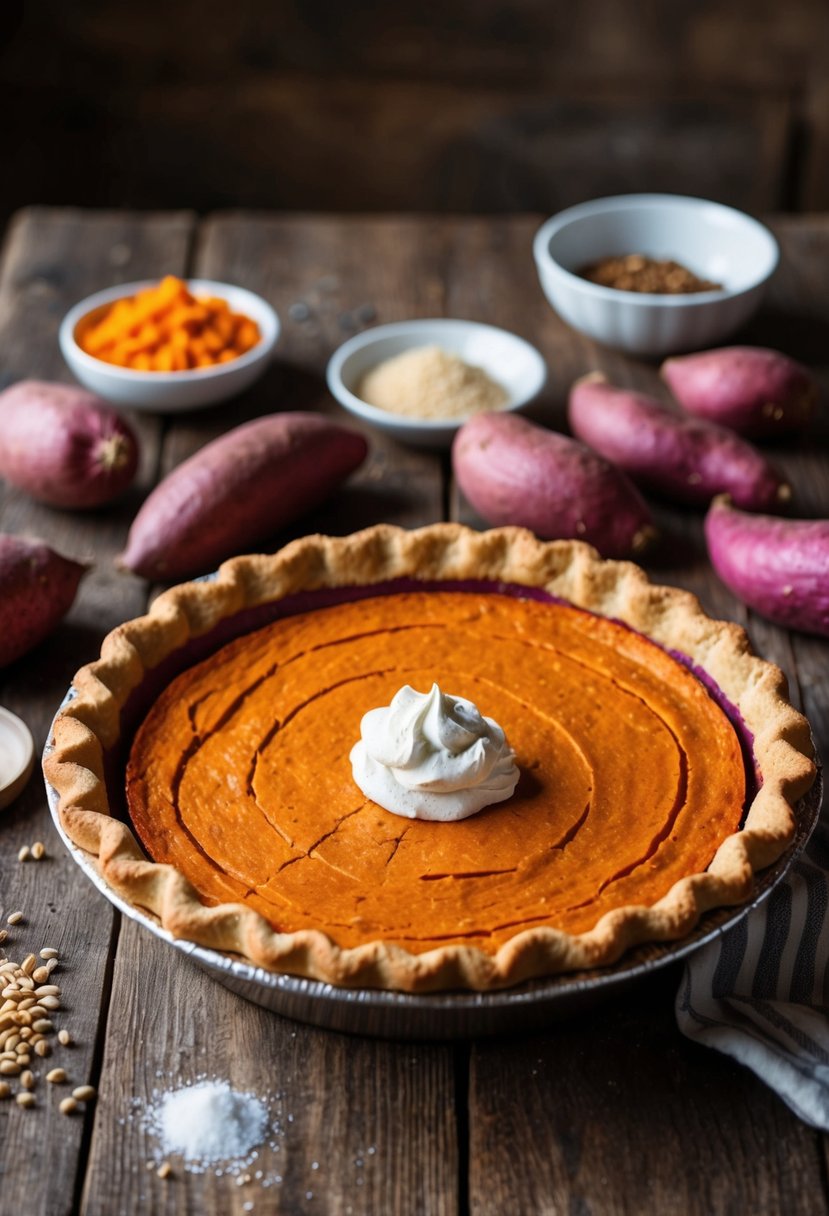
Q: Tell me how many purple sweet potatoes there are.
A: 7